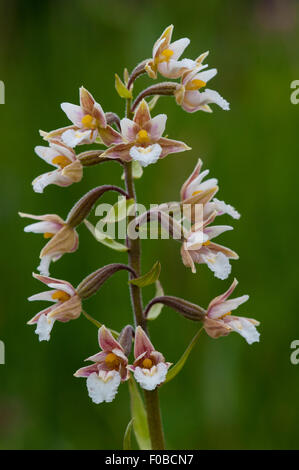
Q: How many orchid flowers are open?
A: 12